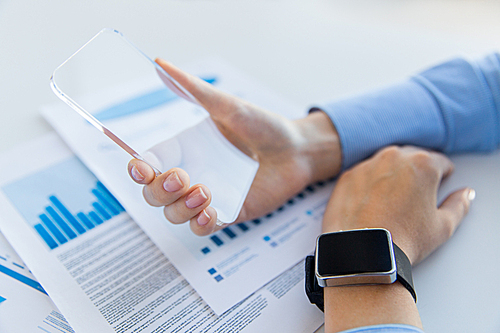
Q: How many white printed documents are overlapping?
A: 3